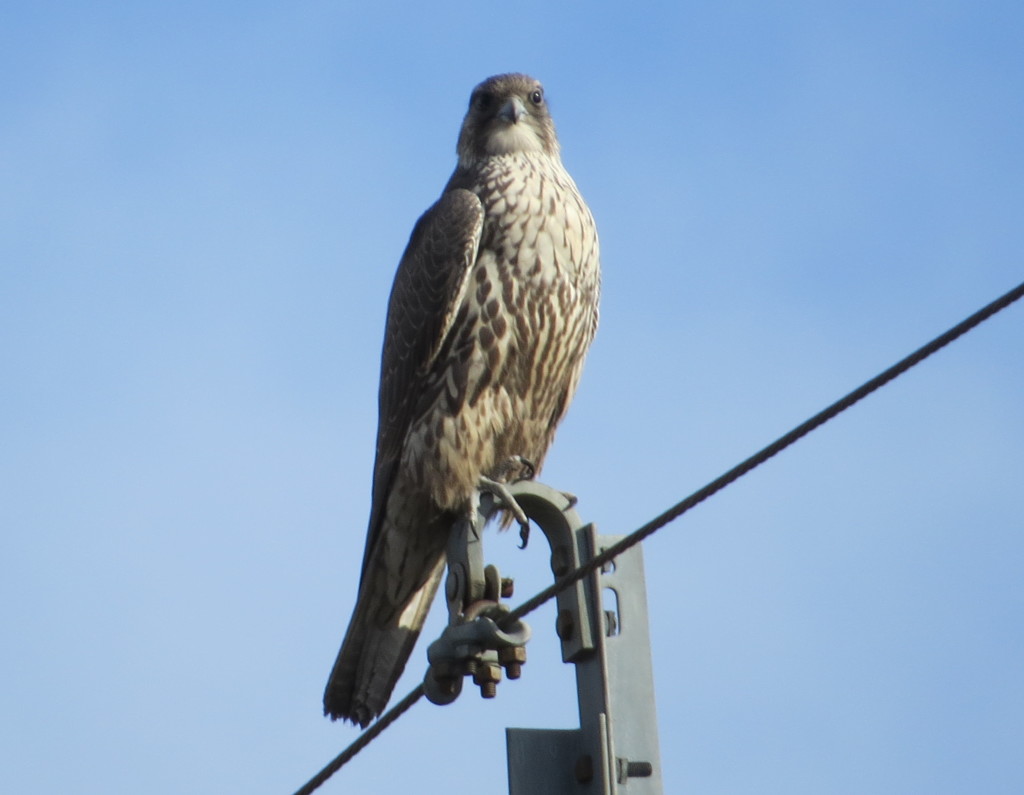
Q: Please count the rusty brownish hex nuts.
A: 2